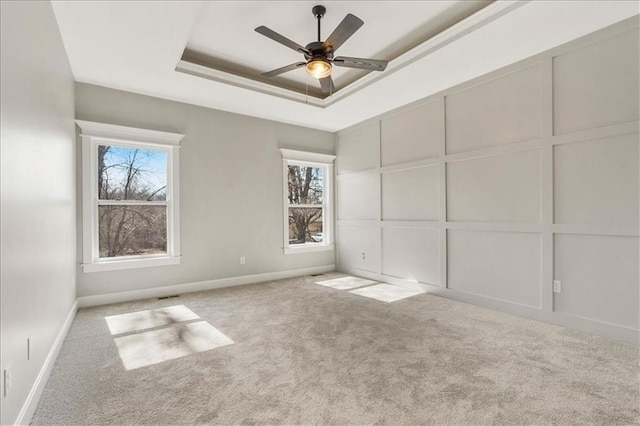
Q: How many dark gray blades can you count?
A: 5